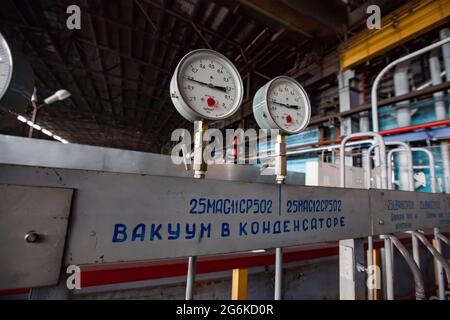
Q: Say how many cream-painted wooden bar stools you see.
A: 0